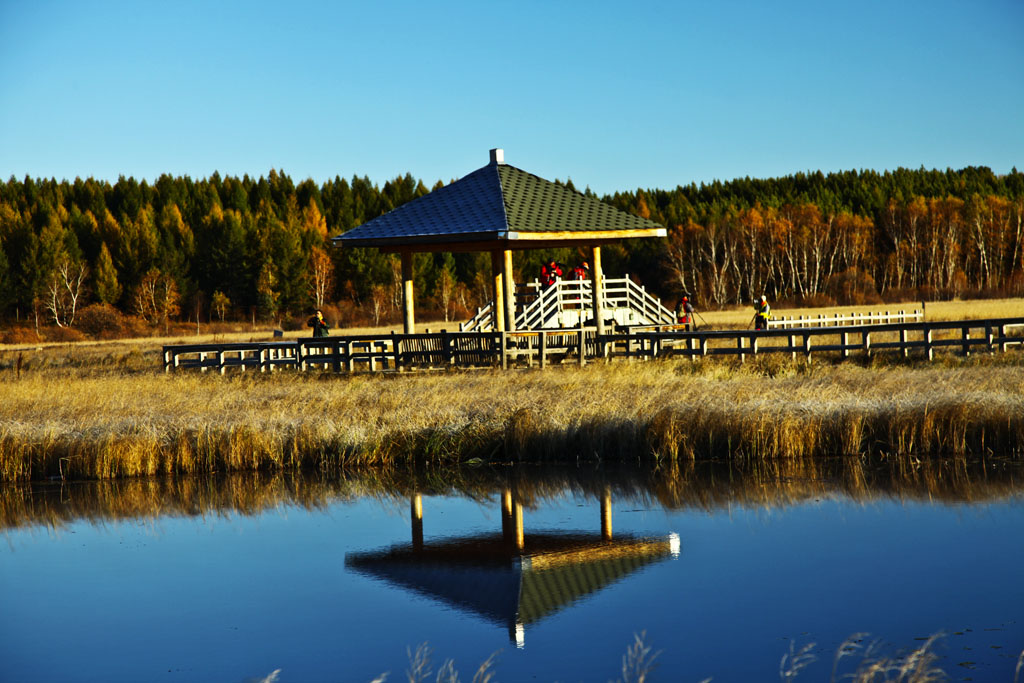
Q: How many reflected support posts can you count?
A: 4